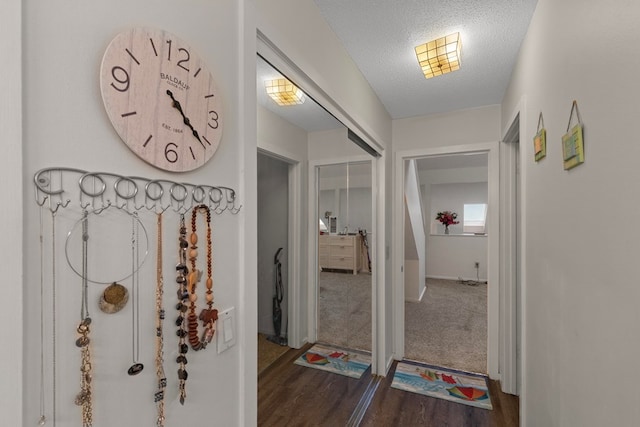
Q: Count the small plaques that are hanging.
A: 2